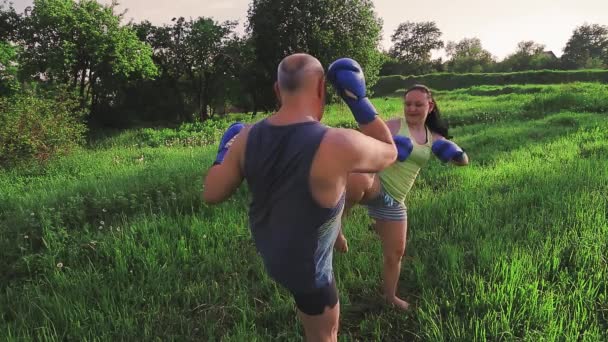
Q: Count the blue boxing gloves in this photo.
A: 4